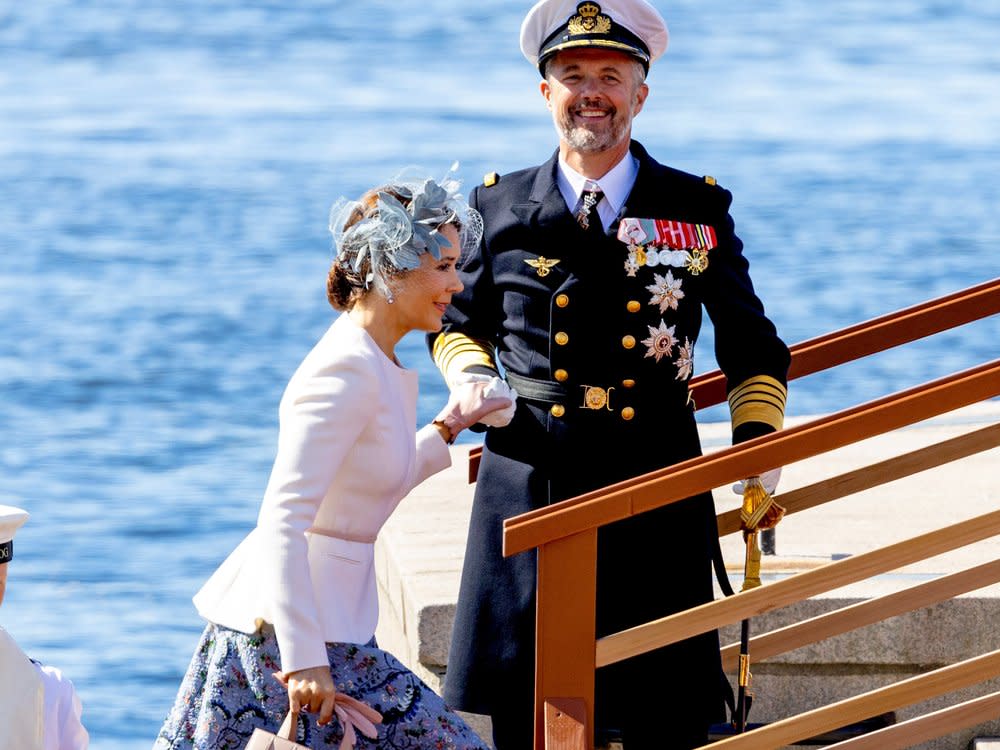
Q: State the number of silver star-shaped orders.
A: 3